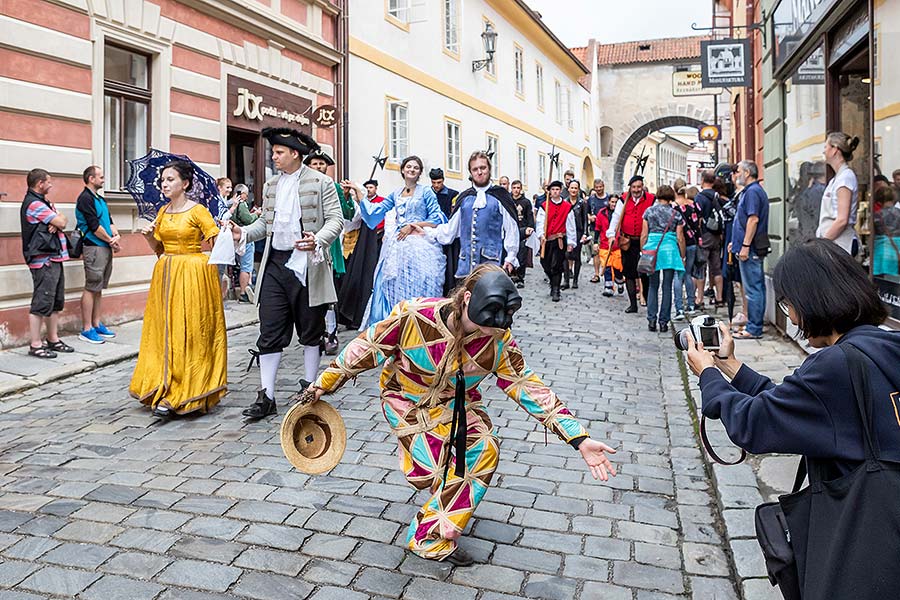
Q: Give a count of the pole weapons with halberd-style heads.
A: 4